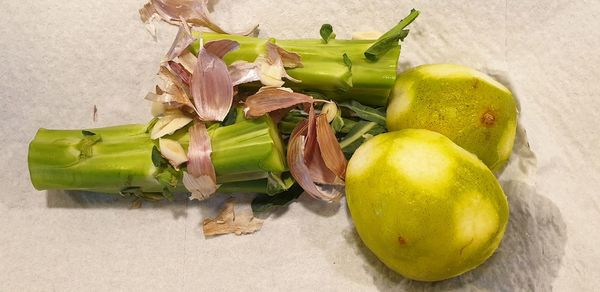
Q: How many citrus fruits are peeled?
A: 2